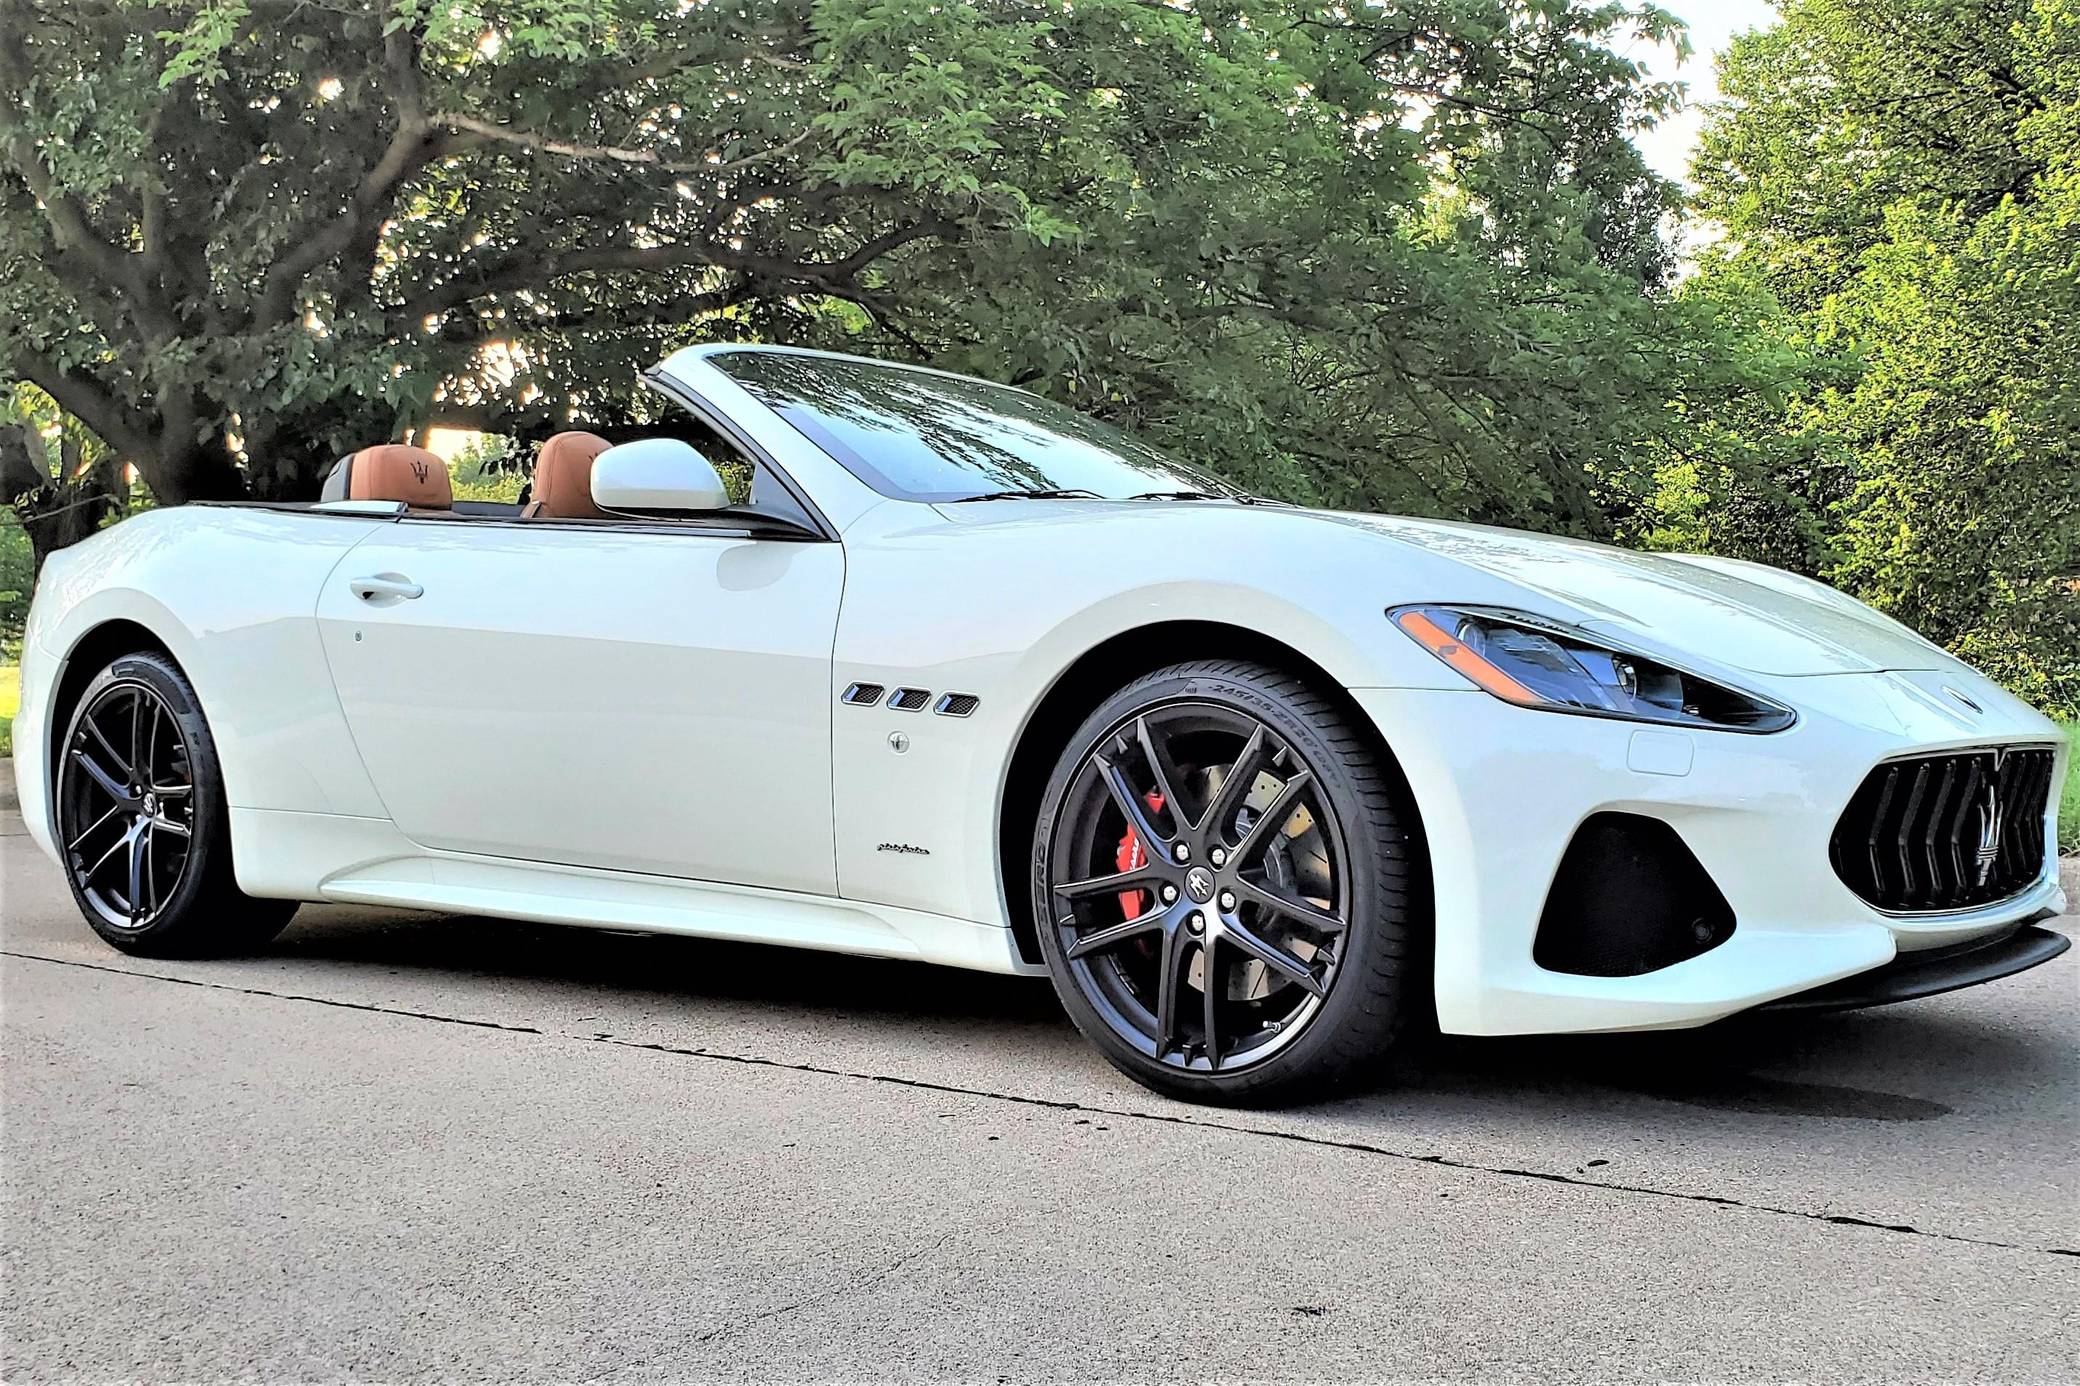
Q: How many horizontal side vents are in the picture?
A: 3